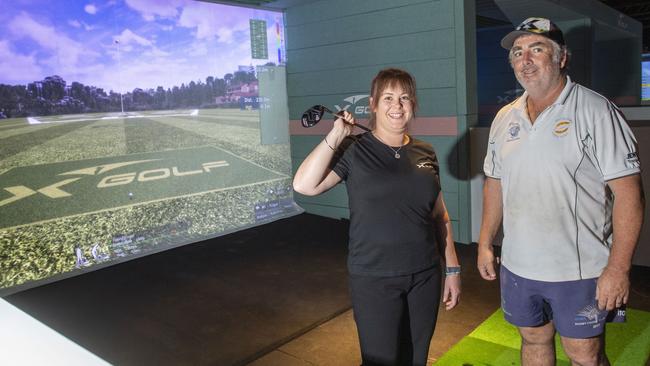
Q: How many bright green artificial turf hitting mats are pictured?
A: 1